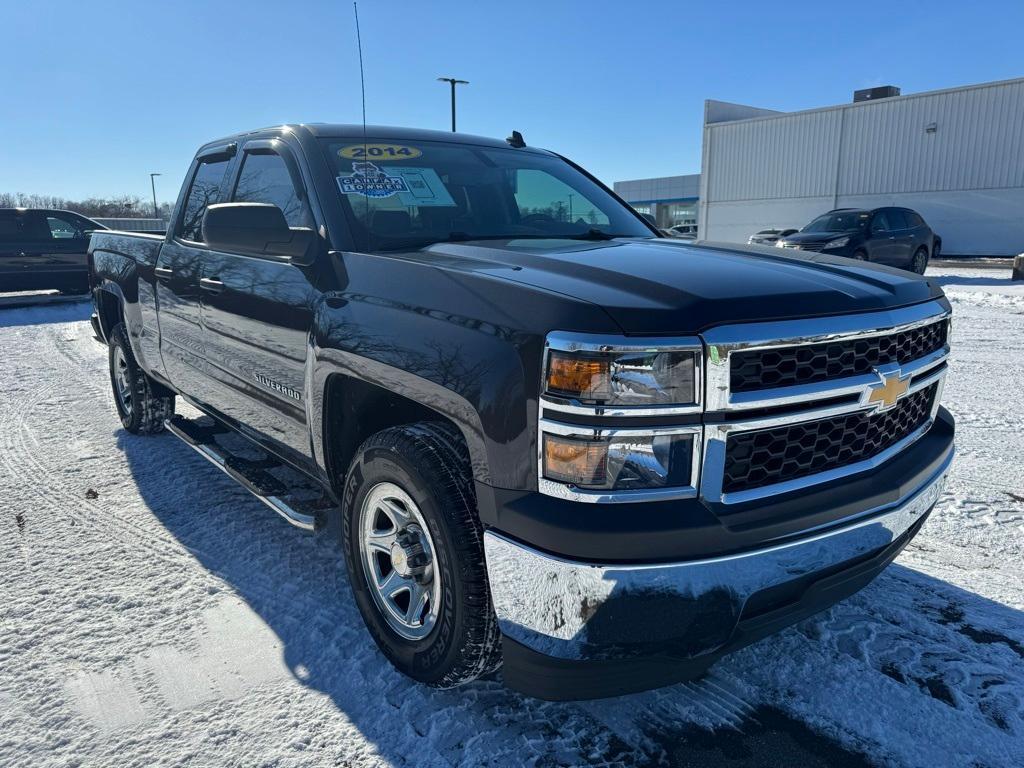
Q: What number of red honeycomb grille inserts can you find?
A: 0